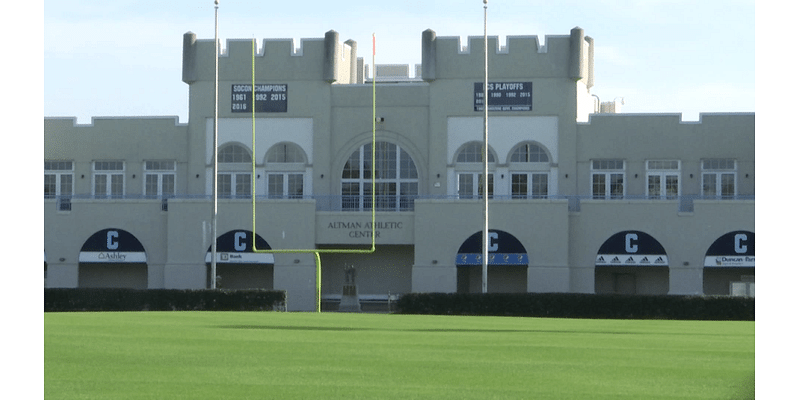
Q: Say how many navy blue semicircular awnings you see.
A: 5